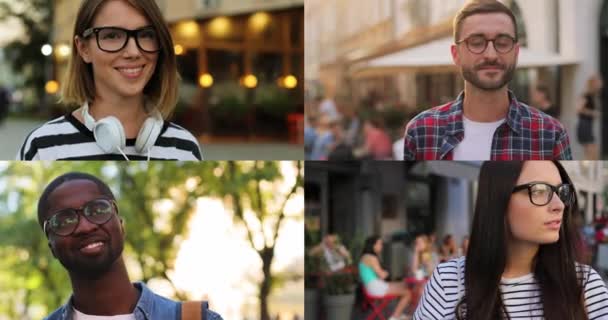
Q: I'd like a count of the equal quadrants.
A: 4